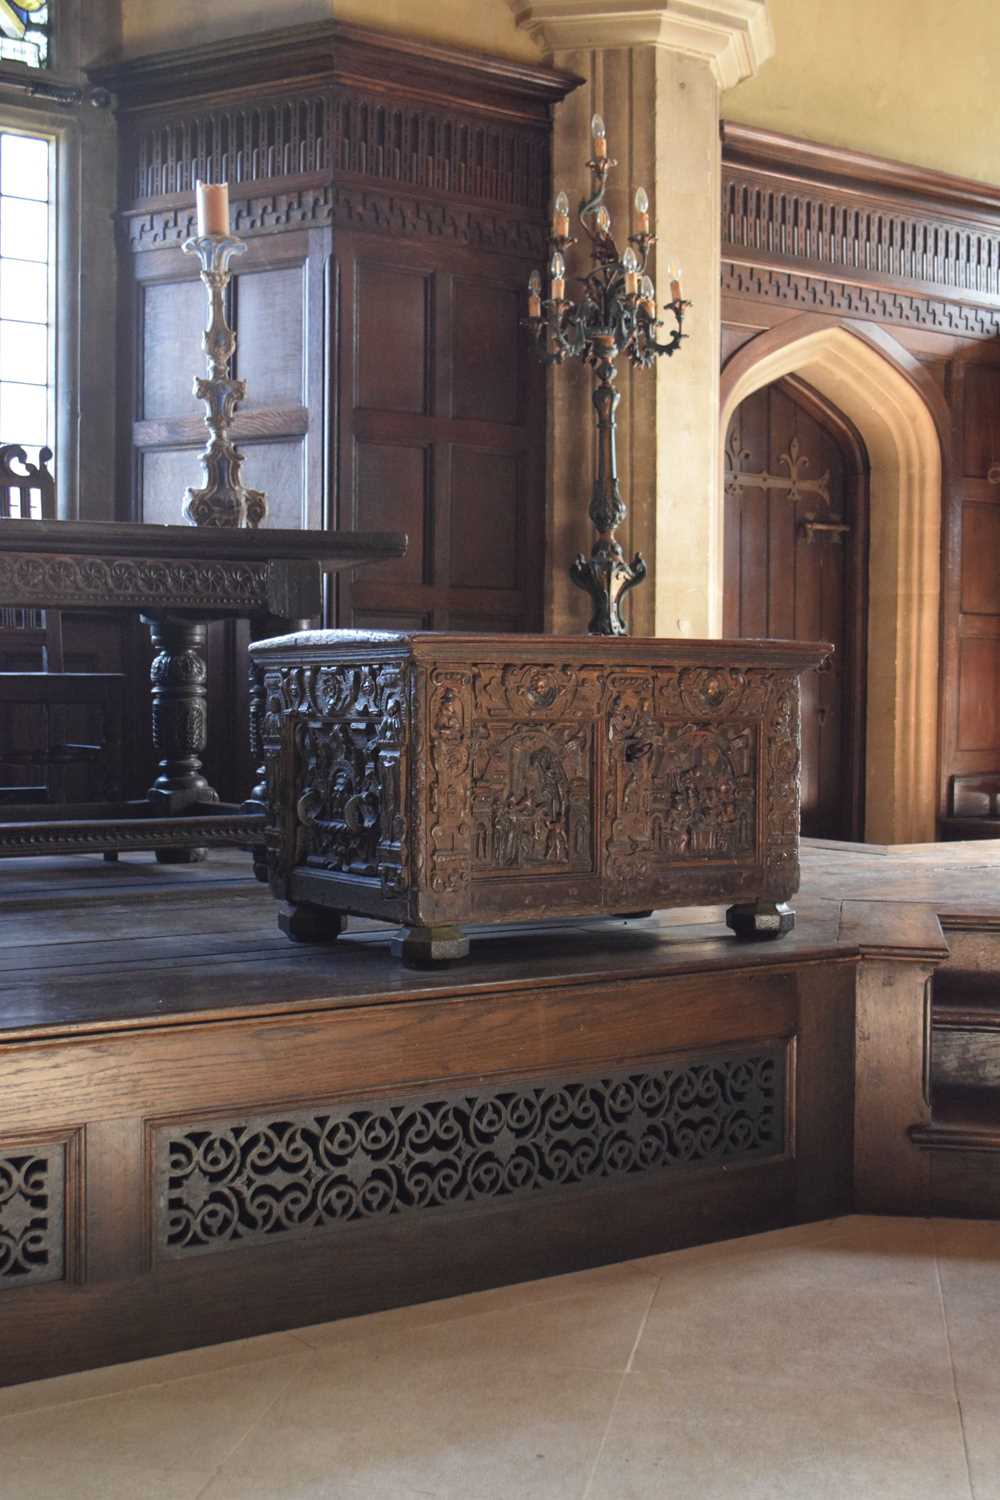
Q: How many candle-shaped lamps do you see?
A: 9